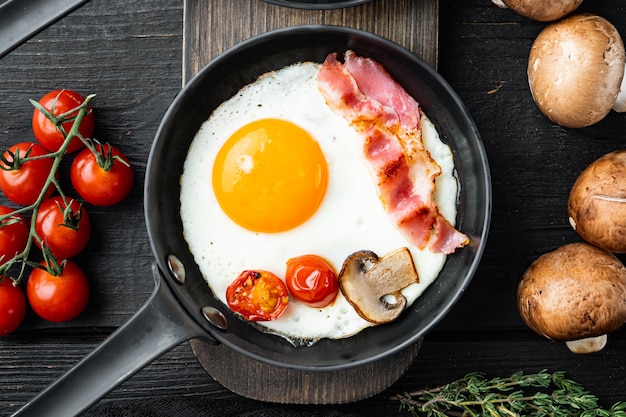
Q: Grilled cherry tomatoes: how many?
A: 2